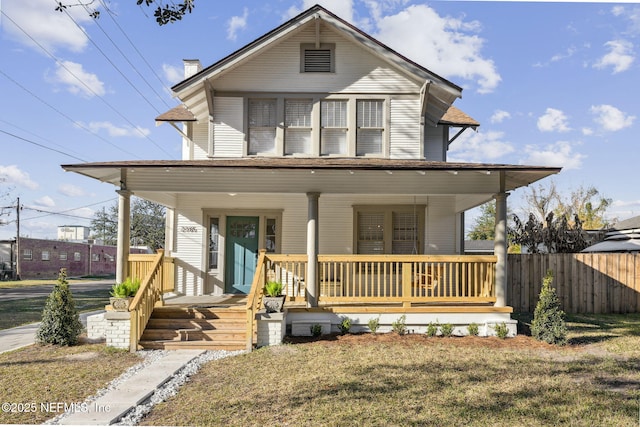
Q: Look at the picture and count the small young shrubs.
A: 8